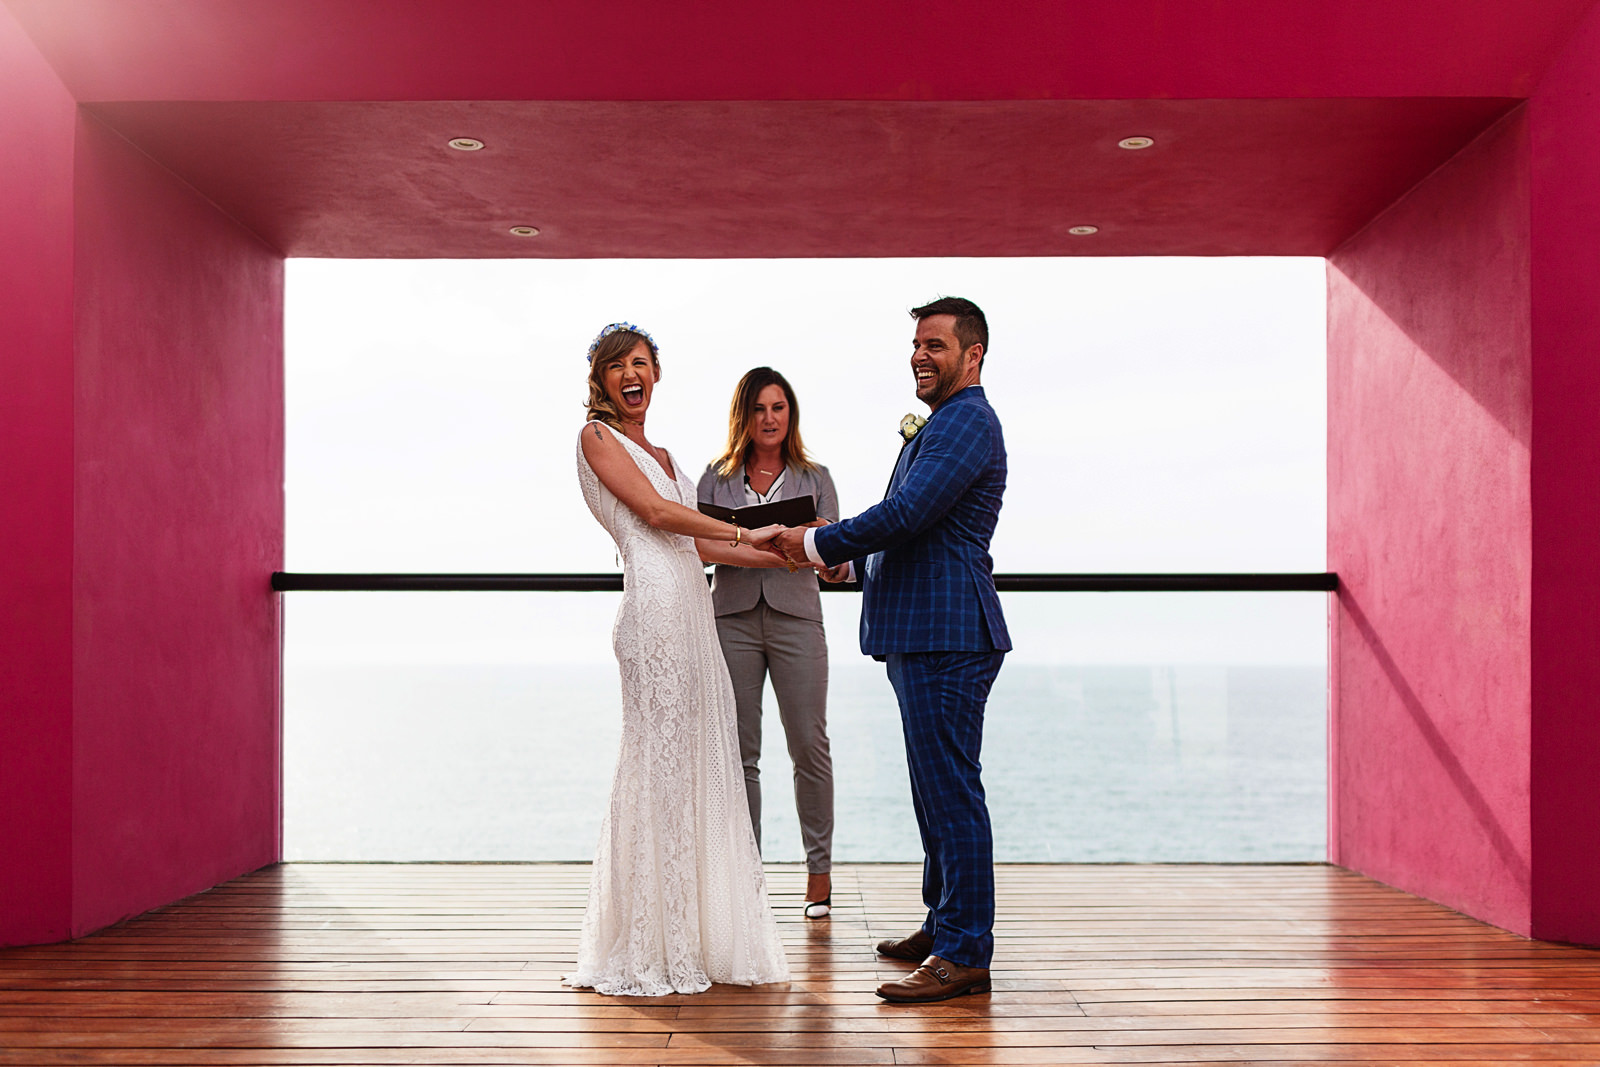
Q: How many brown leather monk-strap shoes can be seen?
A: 2